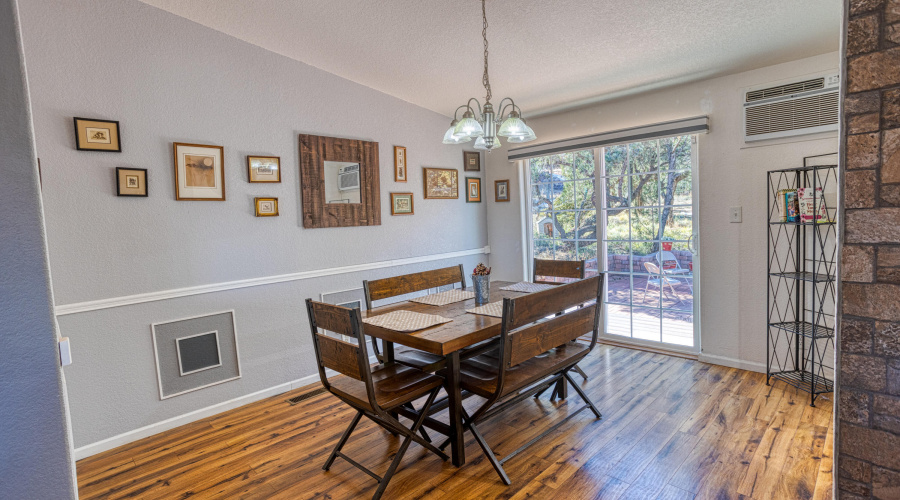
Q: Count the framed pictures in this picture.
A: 11